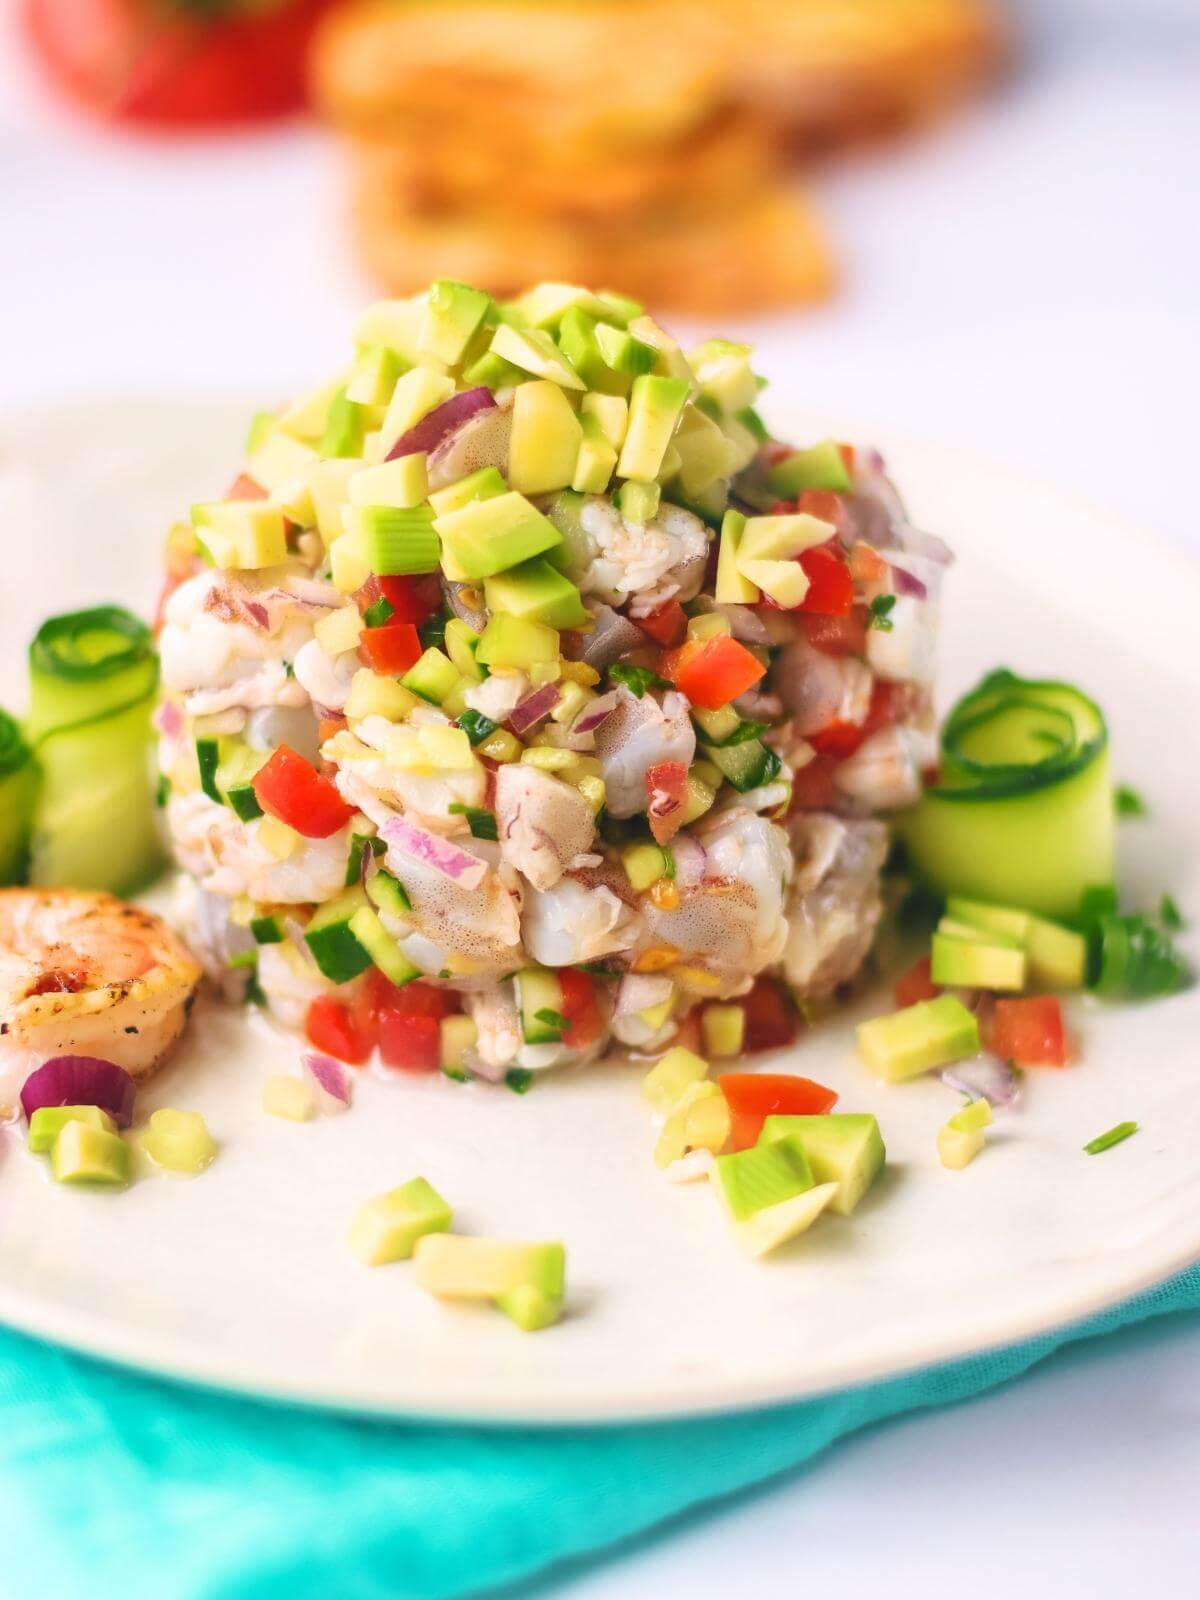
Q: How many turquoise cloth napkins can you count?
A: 1